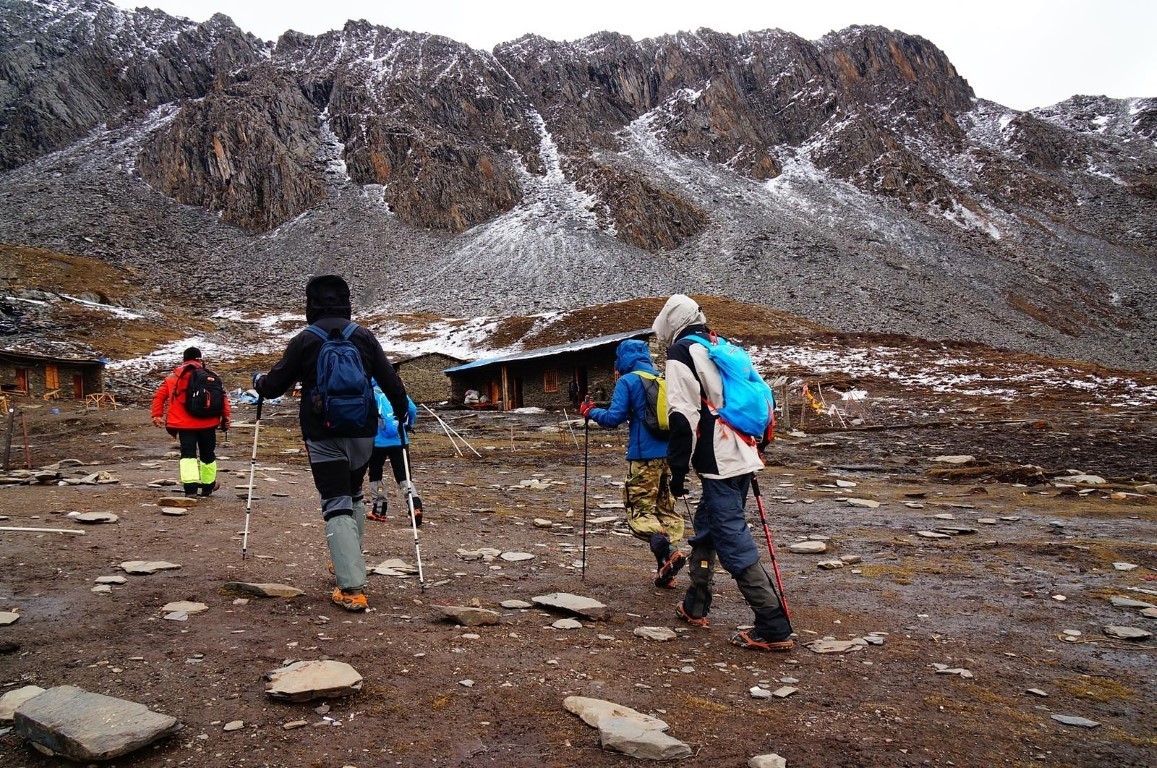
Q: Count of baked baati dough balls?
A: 0